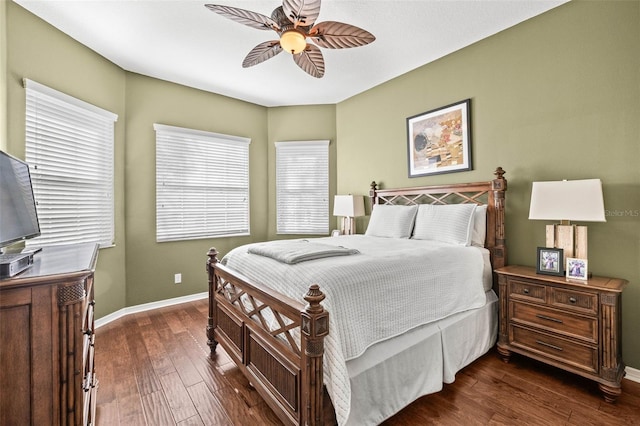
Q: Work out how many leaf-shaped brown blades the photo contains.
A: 5